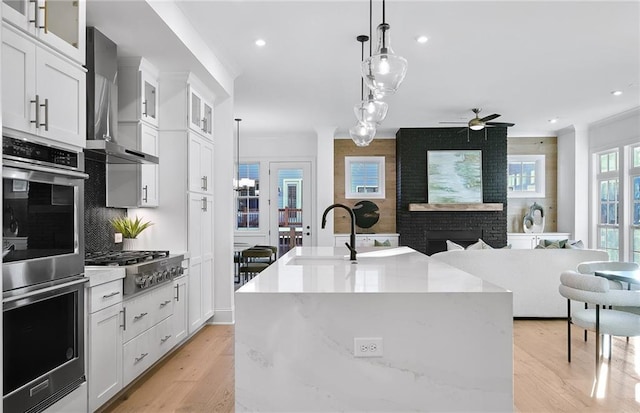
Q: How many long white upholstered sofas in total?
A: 1